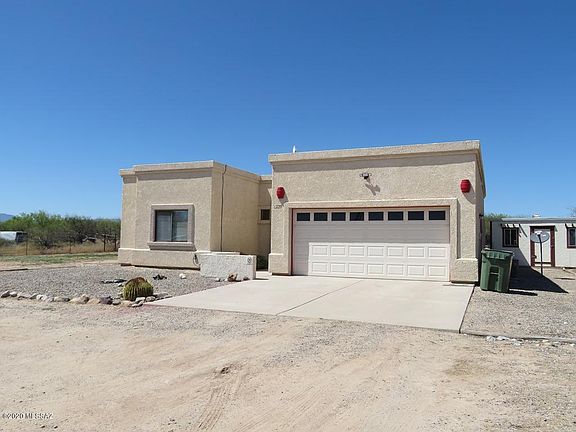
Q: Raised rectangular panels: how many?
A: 14